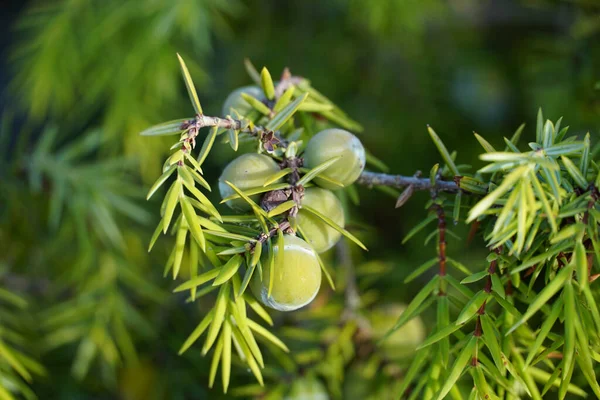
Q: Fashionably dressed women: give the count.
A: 0